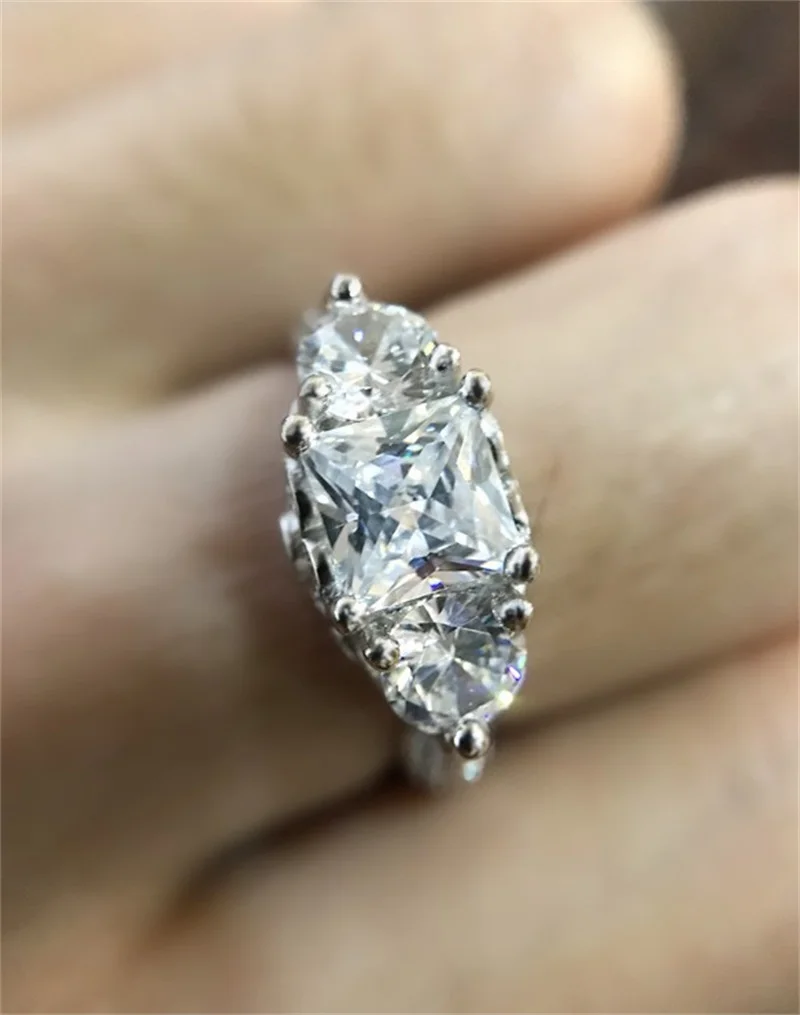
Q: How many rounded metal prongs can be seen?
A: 10